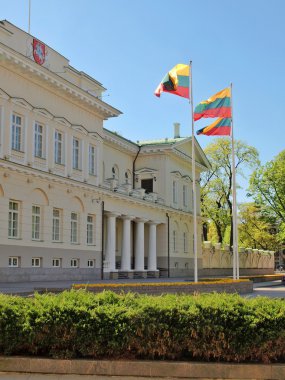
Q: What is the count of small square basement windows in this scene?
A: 5